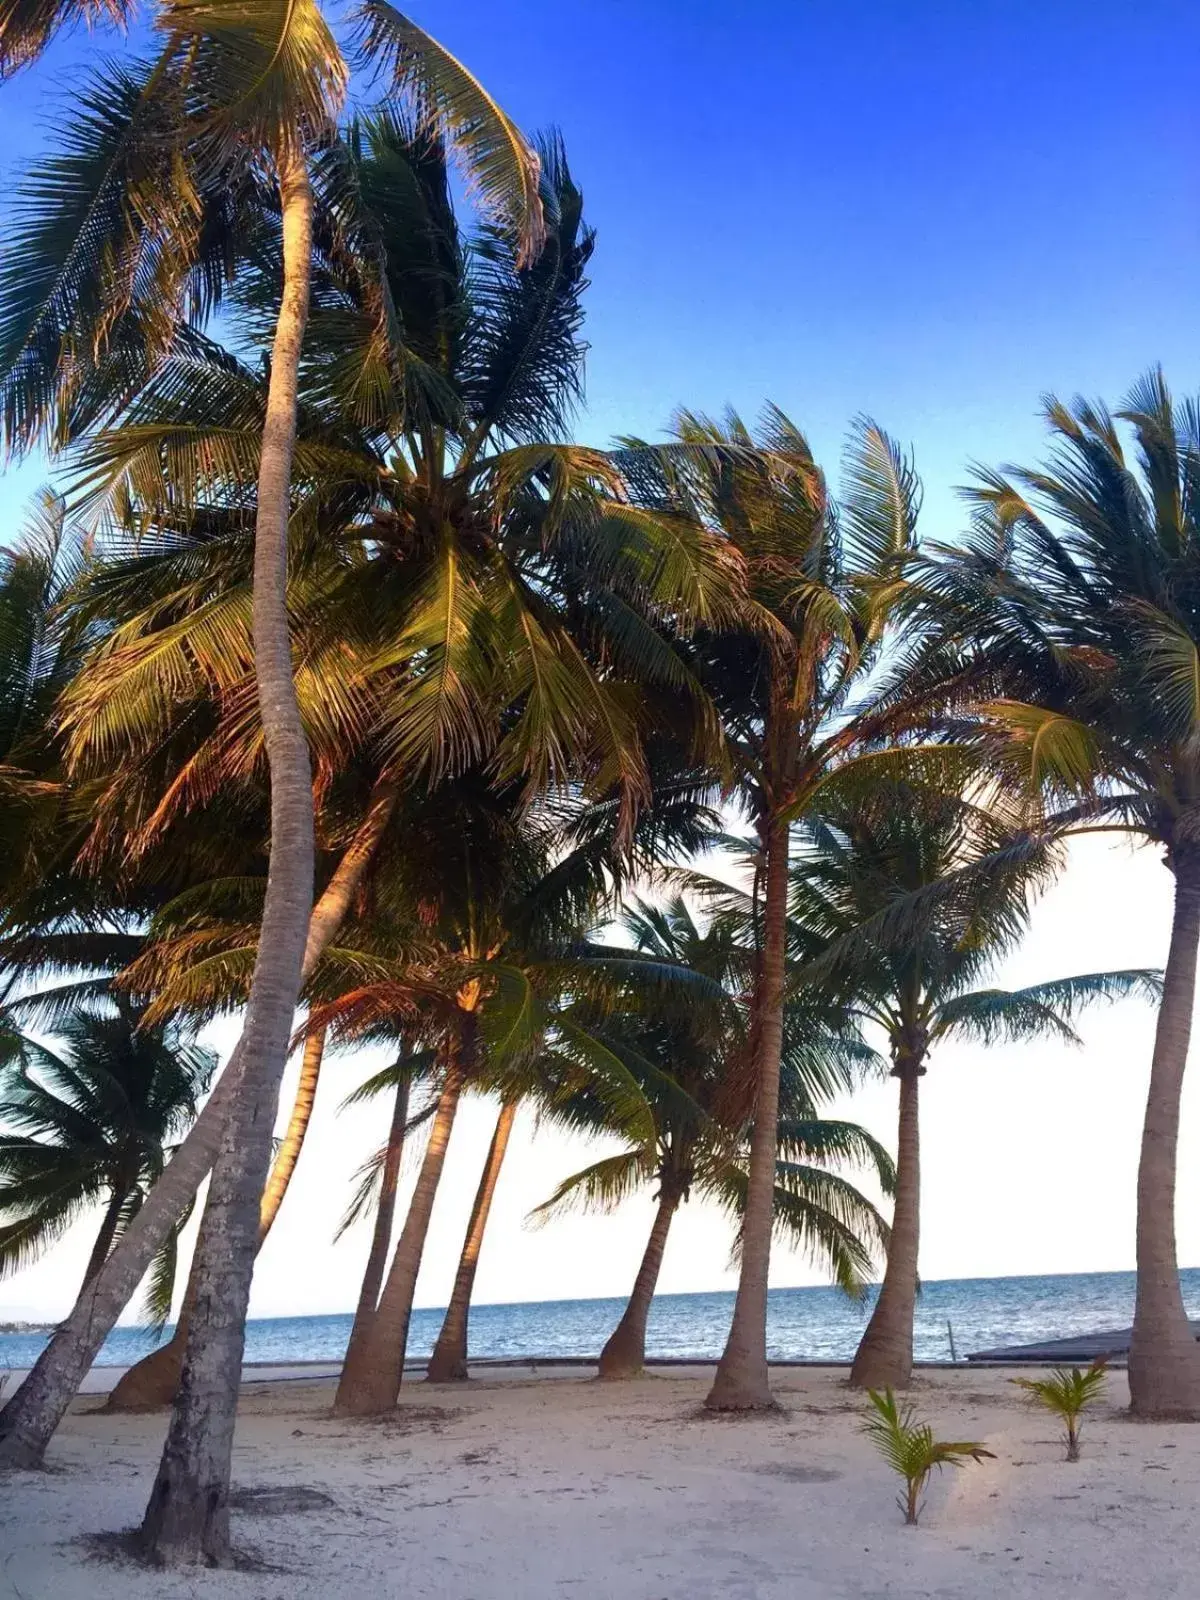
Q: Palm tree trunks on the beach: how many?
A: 11